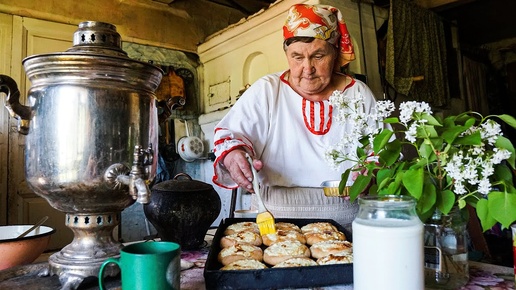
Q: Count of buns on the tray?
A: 12